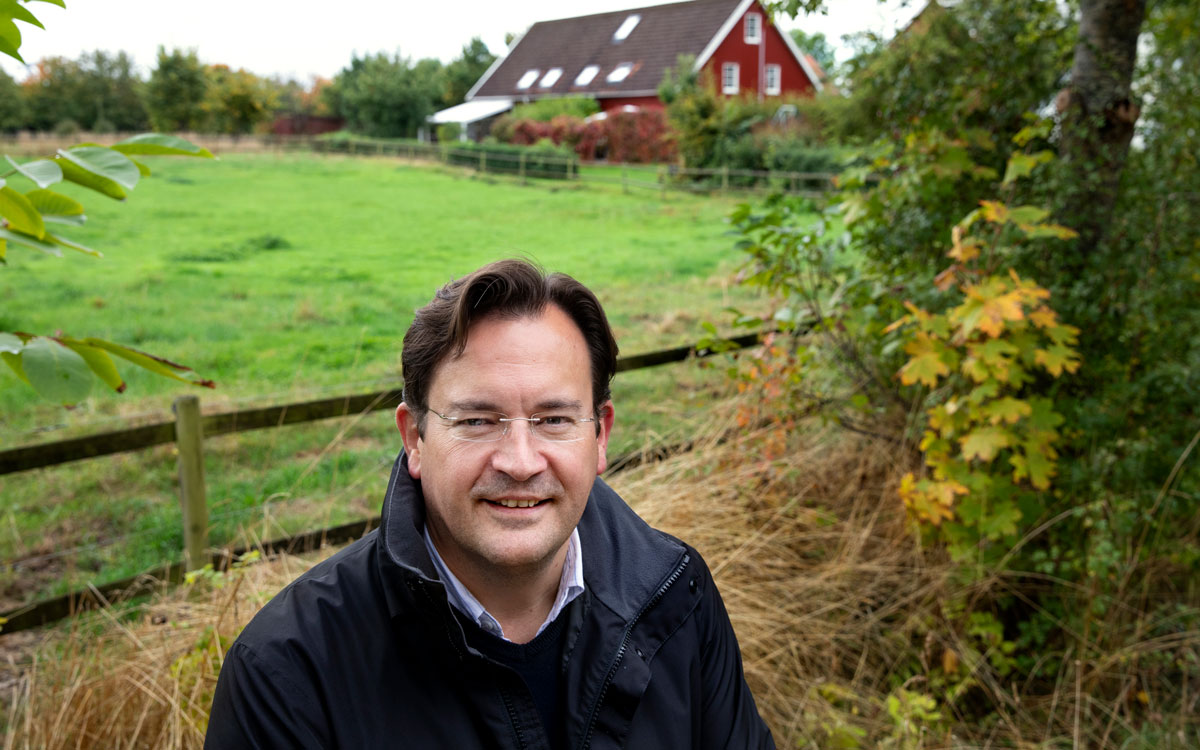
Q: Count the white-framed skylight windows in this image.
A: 5